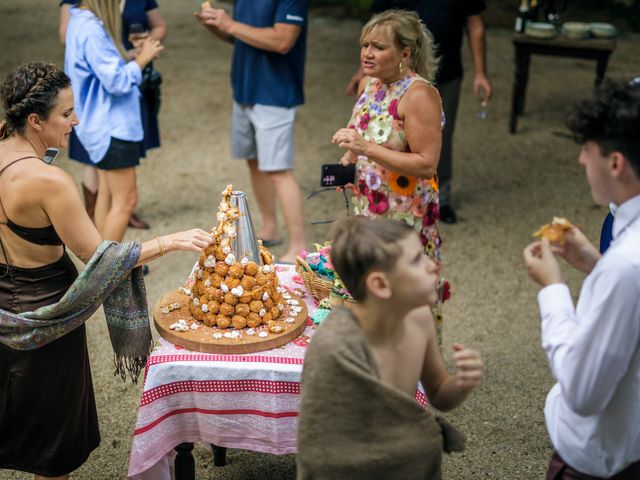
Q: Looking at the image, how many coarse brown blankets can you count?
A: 1